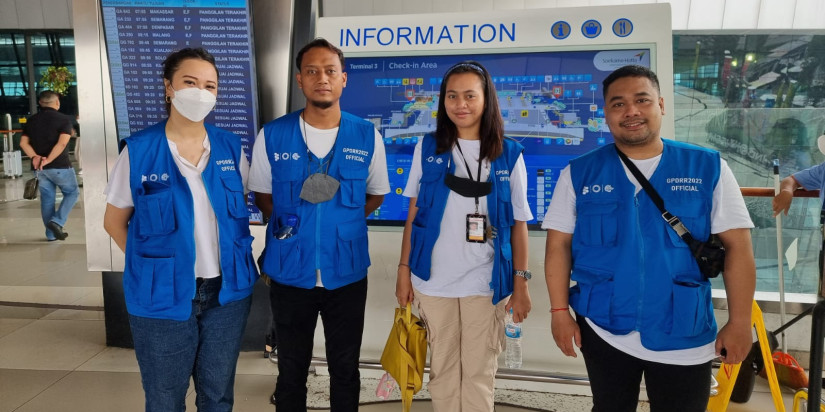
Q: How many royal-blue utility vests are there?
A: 4